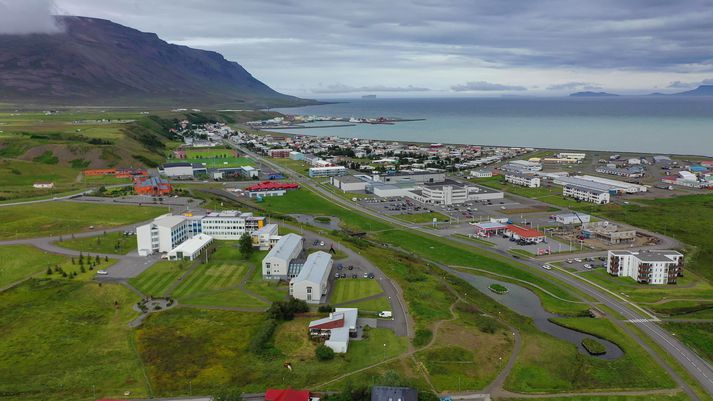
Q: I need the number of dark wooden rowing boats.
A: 0